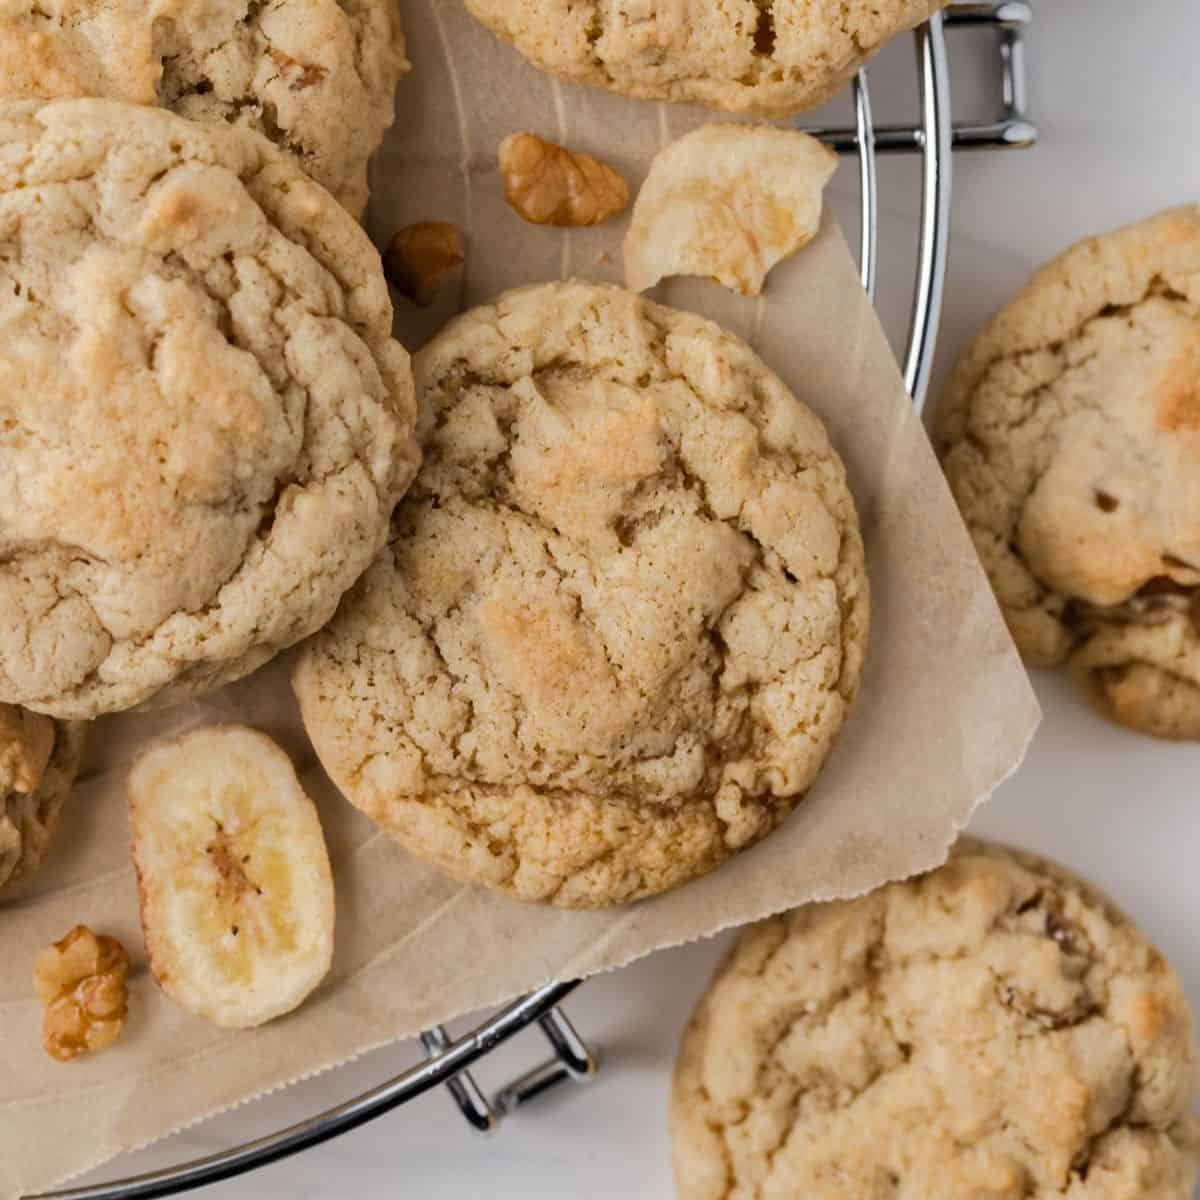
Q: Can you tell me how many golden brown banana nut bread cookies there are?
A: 7